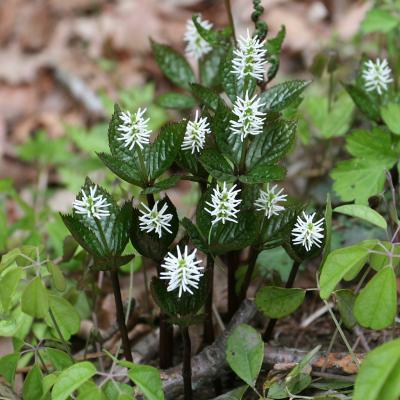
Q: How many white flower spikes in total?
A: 12